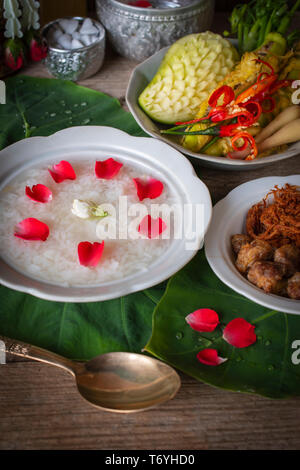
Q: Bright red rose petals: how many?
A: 10